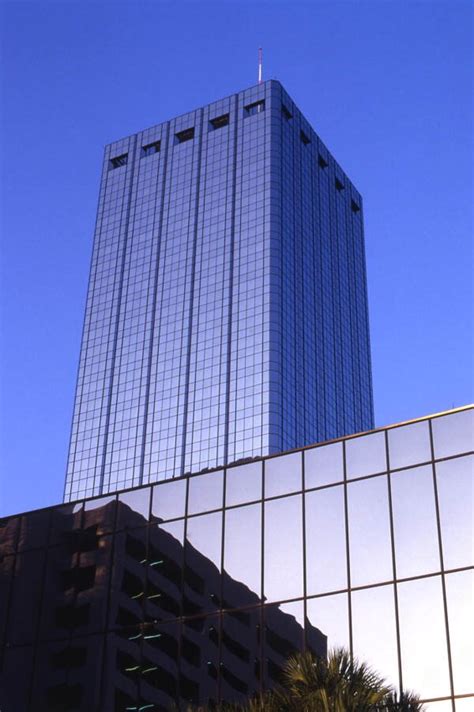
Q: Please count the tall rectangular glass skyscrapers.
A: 1